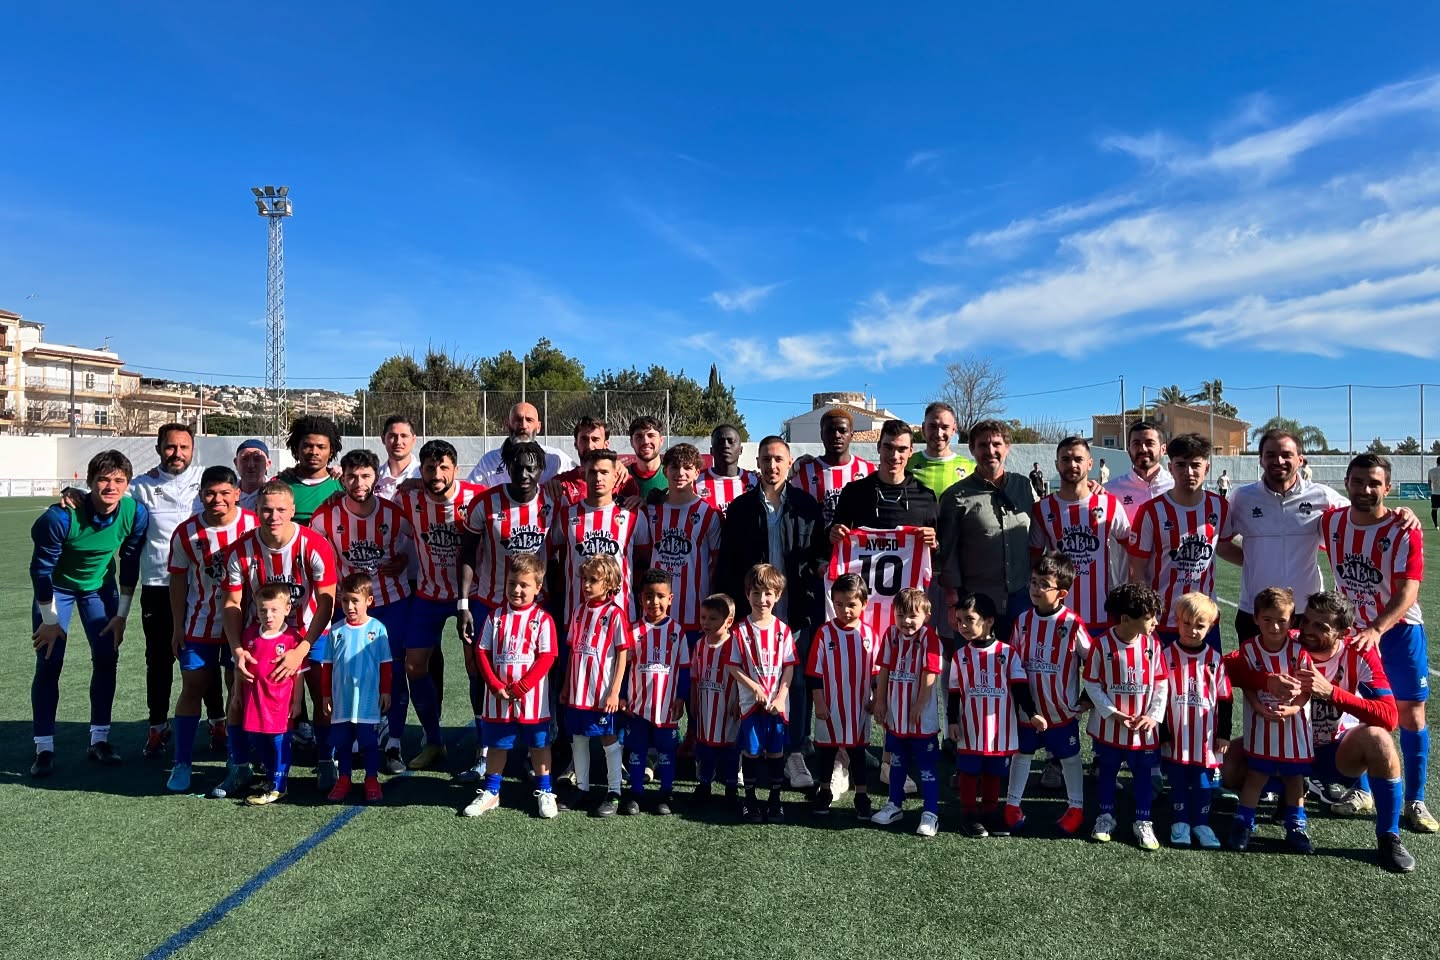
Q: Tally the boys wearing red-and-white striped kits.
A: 12